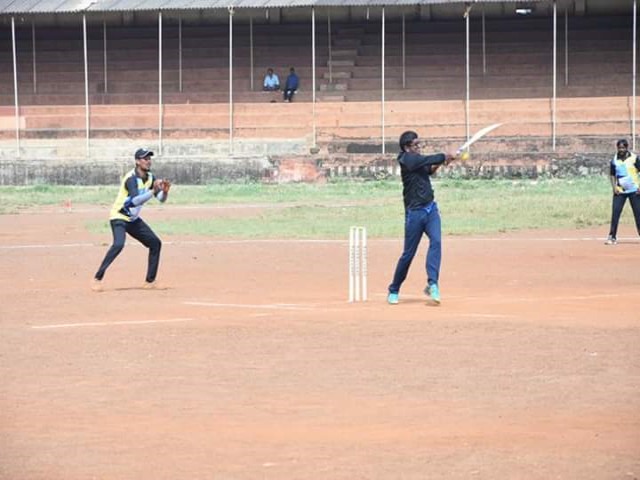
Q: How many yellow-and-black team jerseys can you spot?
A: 2